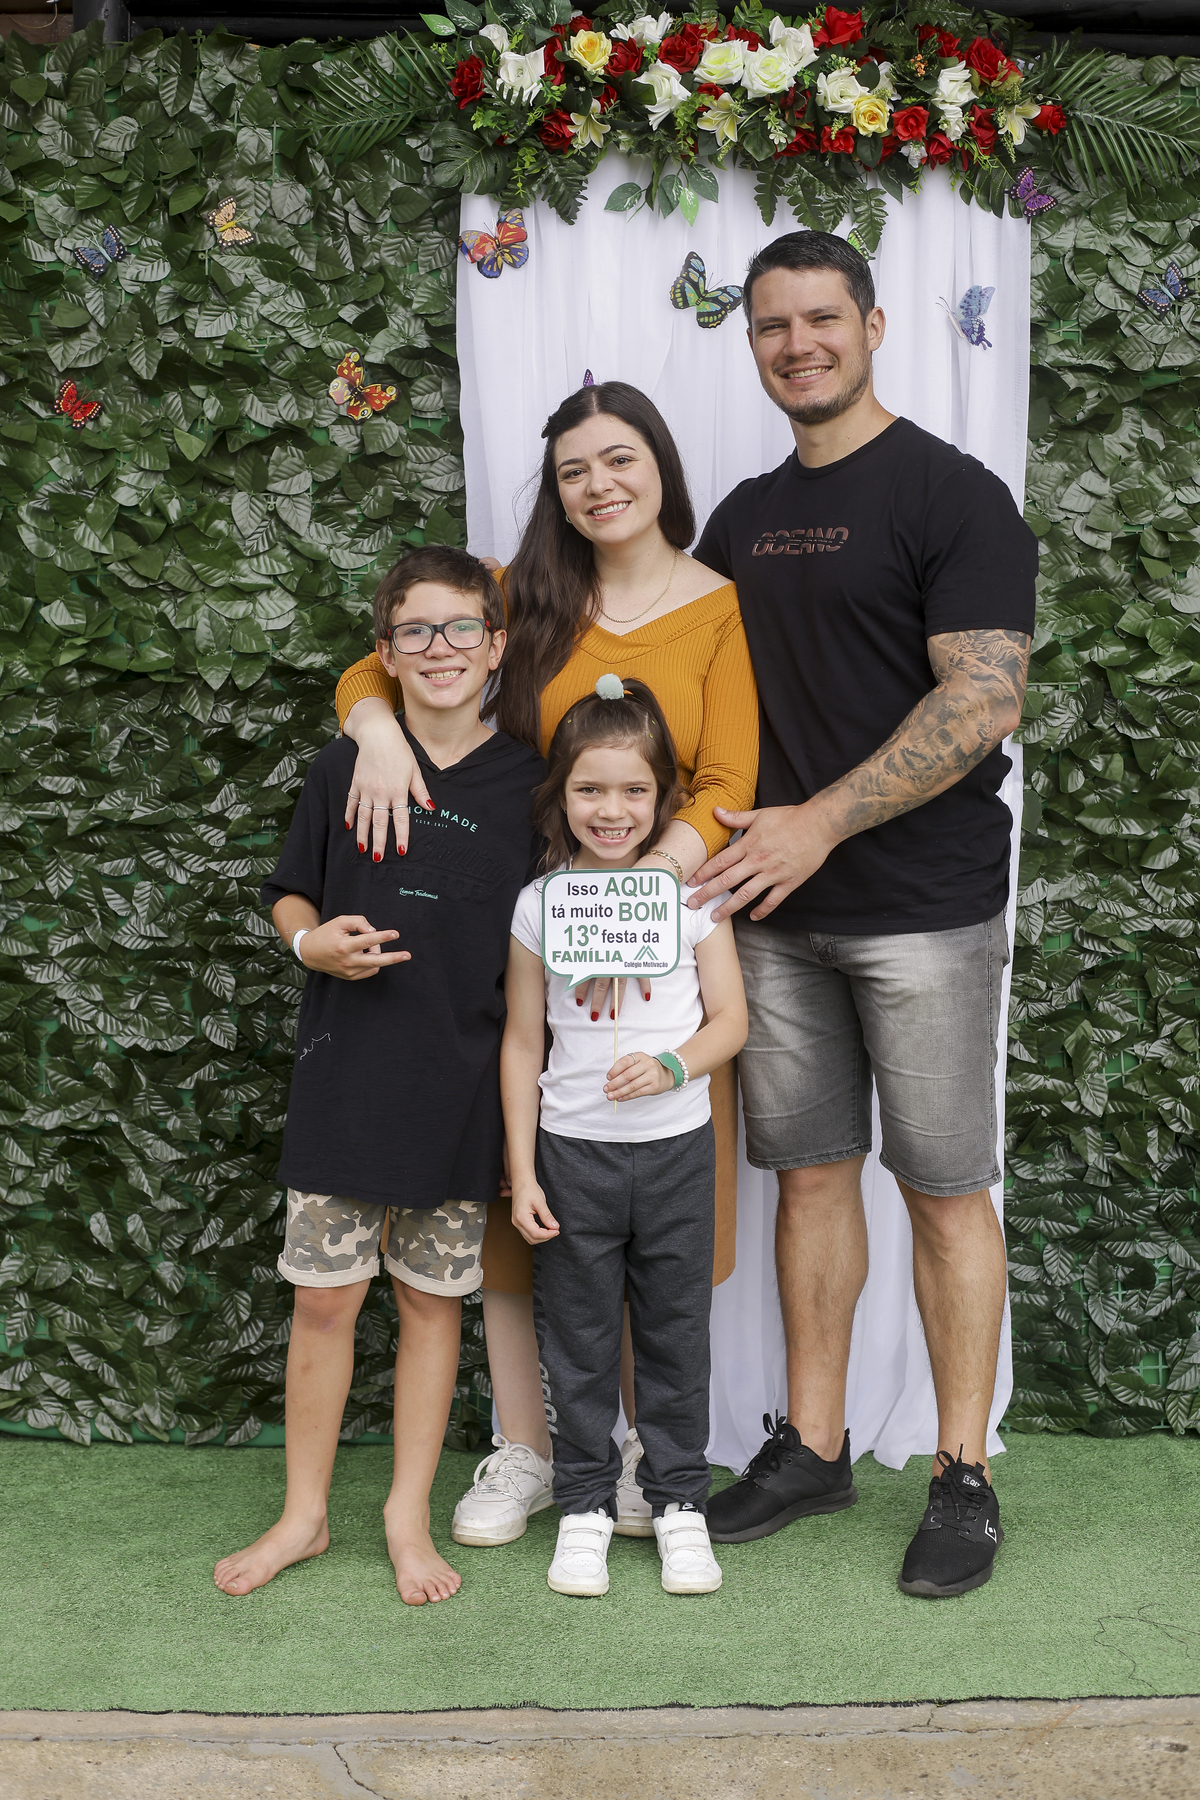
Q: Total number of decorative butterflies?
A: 11